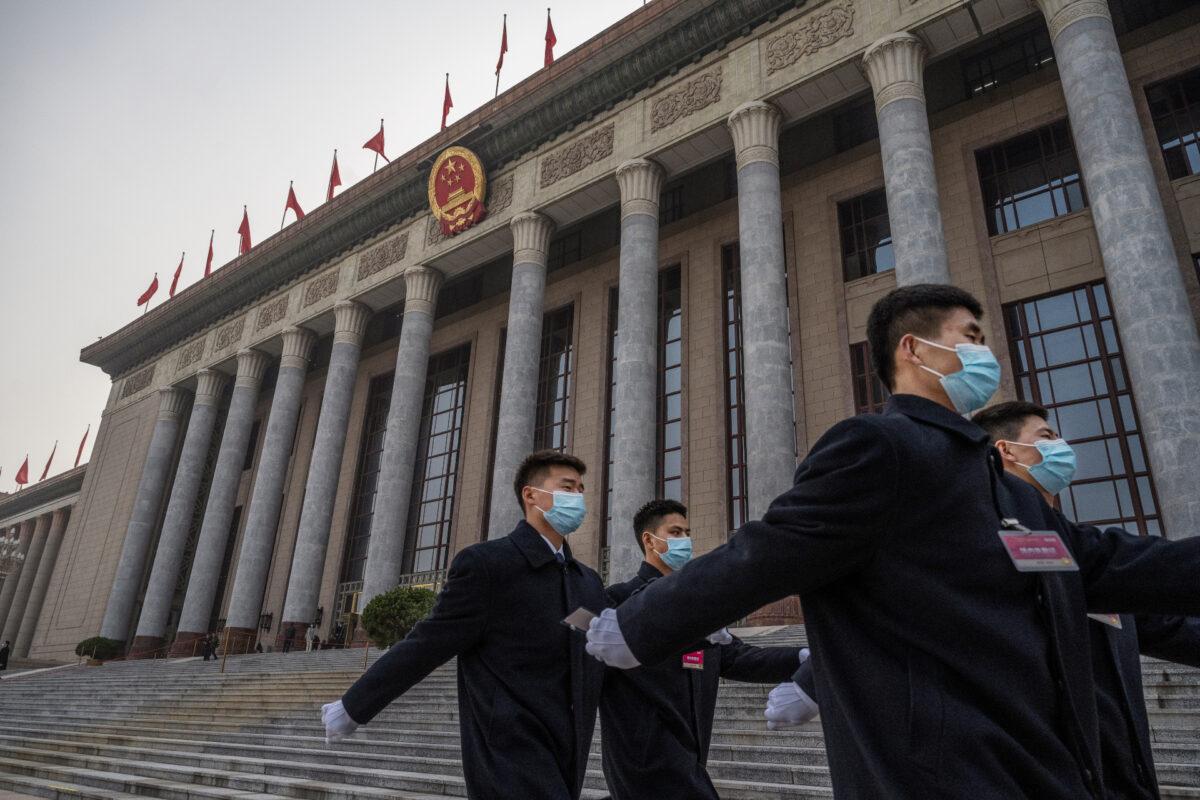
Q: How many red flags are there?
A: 13